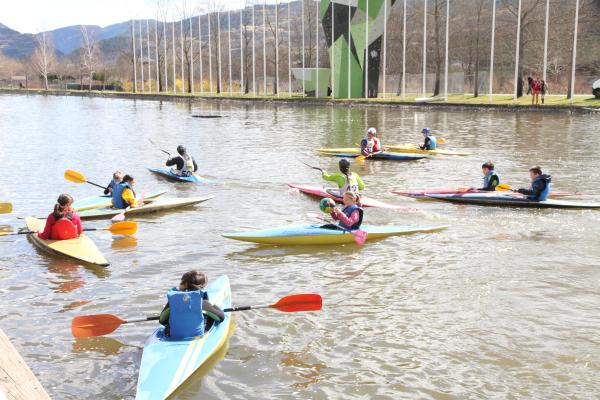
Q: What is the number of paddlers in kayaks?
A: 11